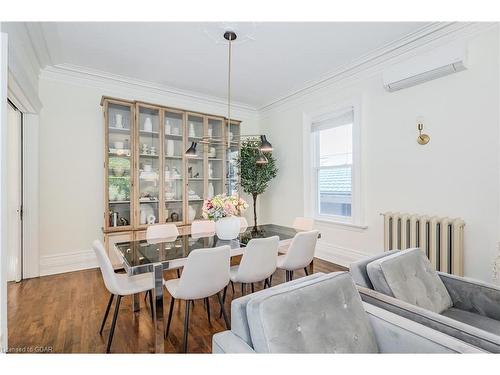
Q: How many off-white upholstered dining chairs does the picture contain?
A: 8